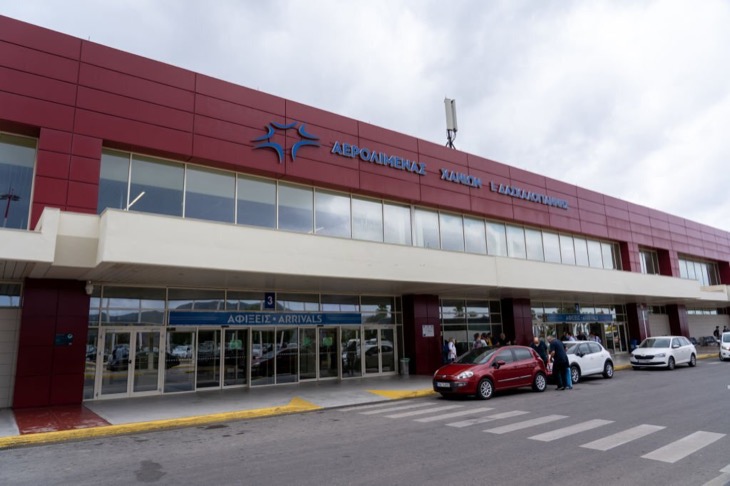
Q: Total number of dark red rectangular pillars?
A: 5